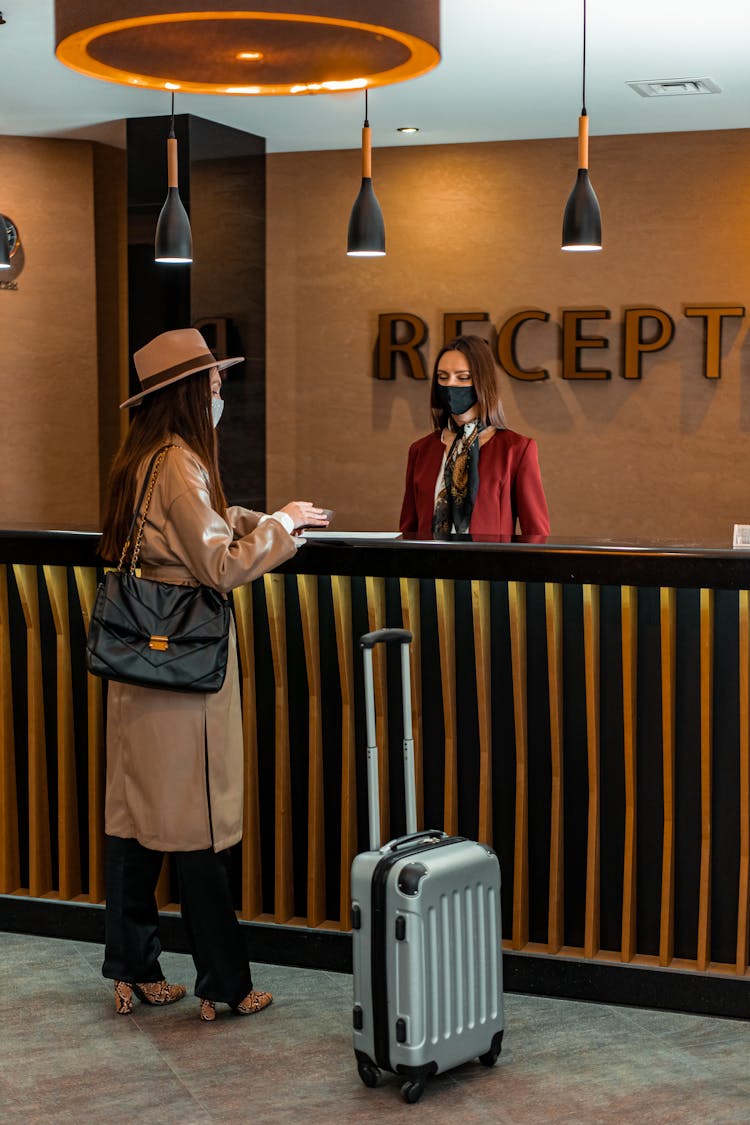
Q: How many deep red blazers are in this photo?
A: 1